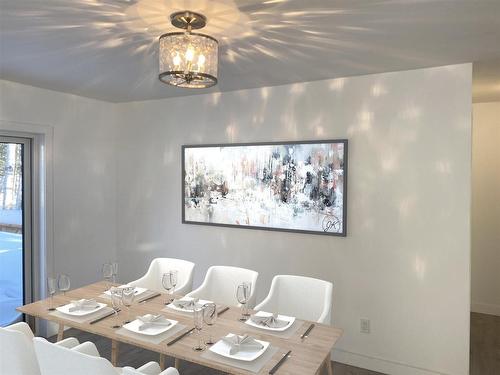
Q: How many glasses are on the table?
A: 12